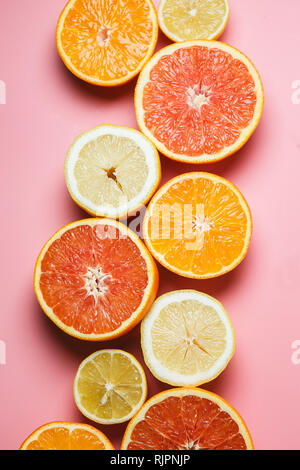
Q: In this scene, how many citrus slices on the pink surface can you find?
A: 10